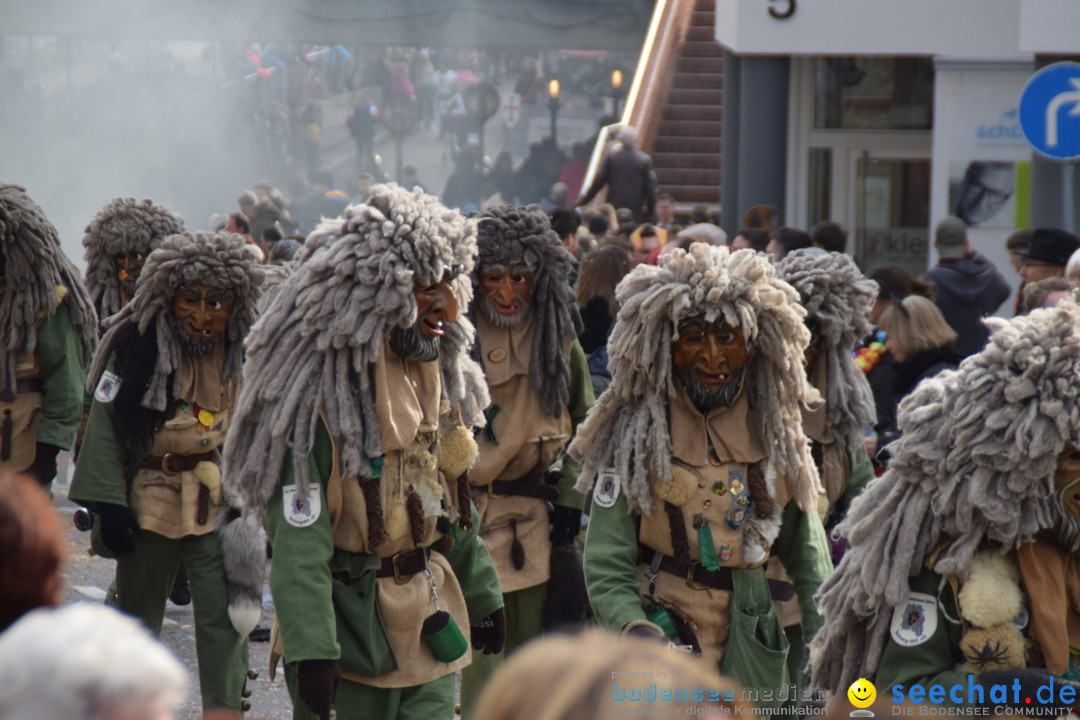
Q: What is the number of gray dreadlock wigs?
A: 8